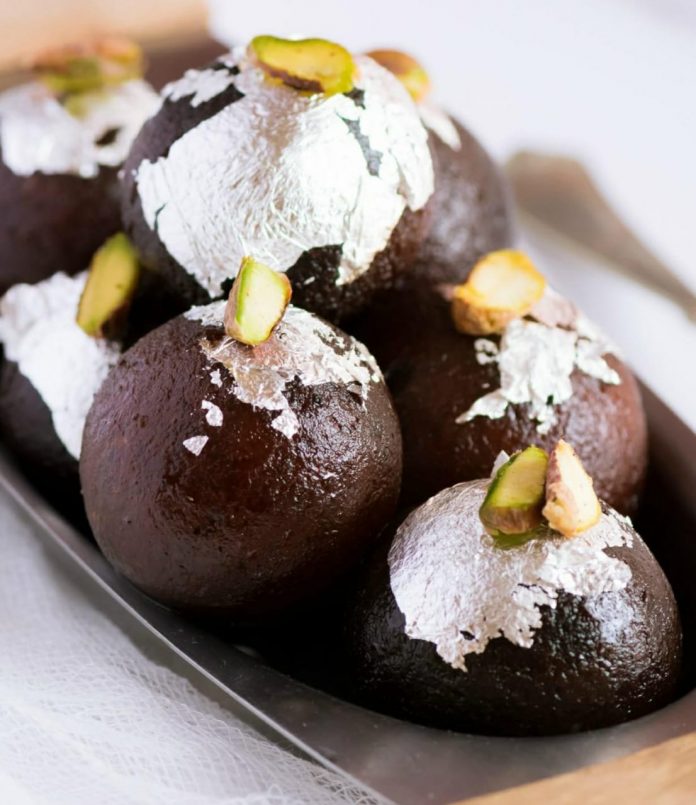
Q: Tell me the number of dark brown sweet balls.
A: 7